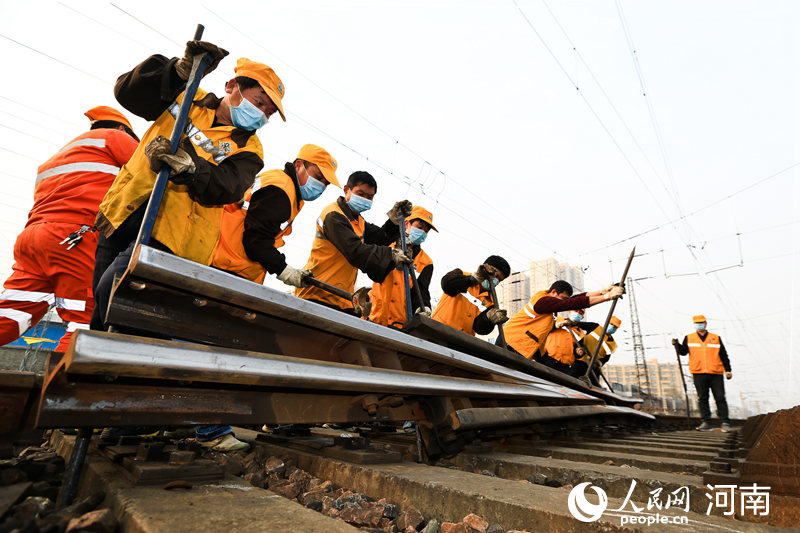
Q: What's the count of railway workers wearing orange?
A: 10